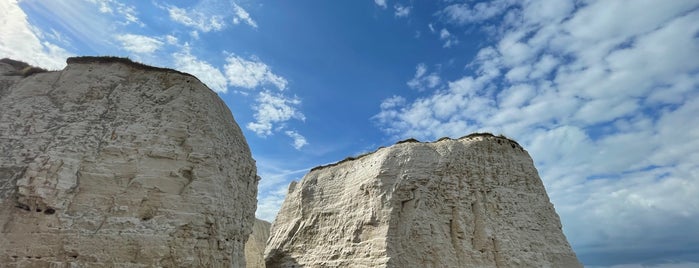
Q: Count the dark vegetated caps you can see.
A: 2